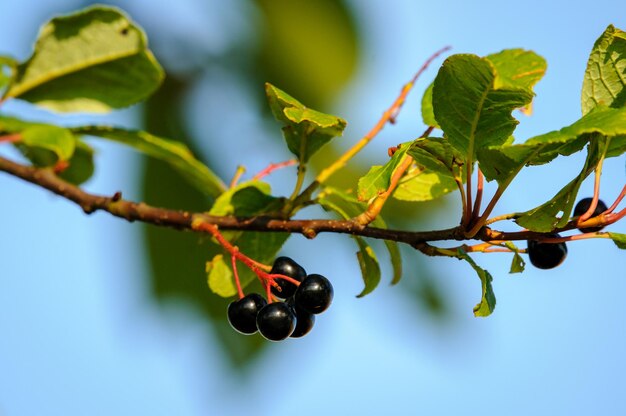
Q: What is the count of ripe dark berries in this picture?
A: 7